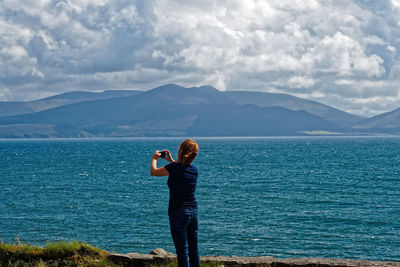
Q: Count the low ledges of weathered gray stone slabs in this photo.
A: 1